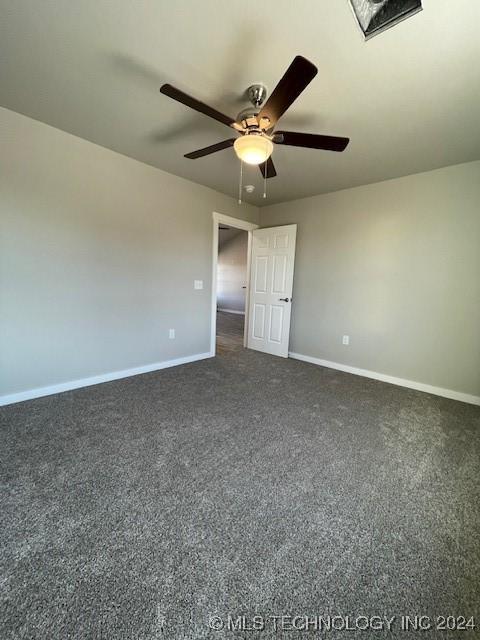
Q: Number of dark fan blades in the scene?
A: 5